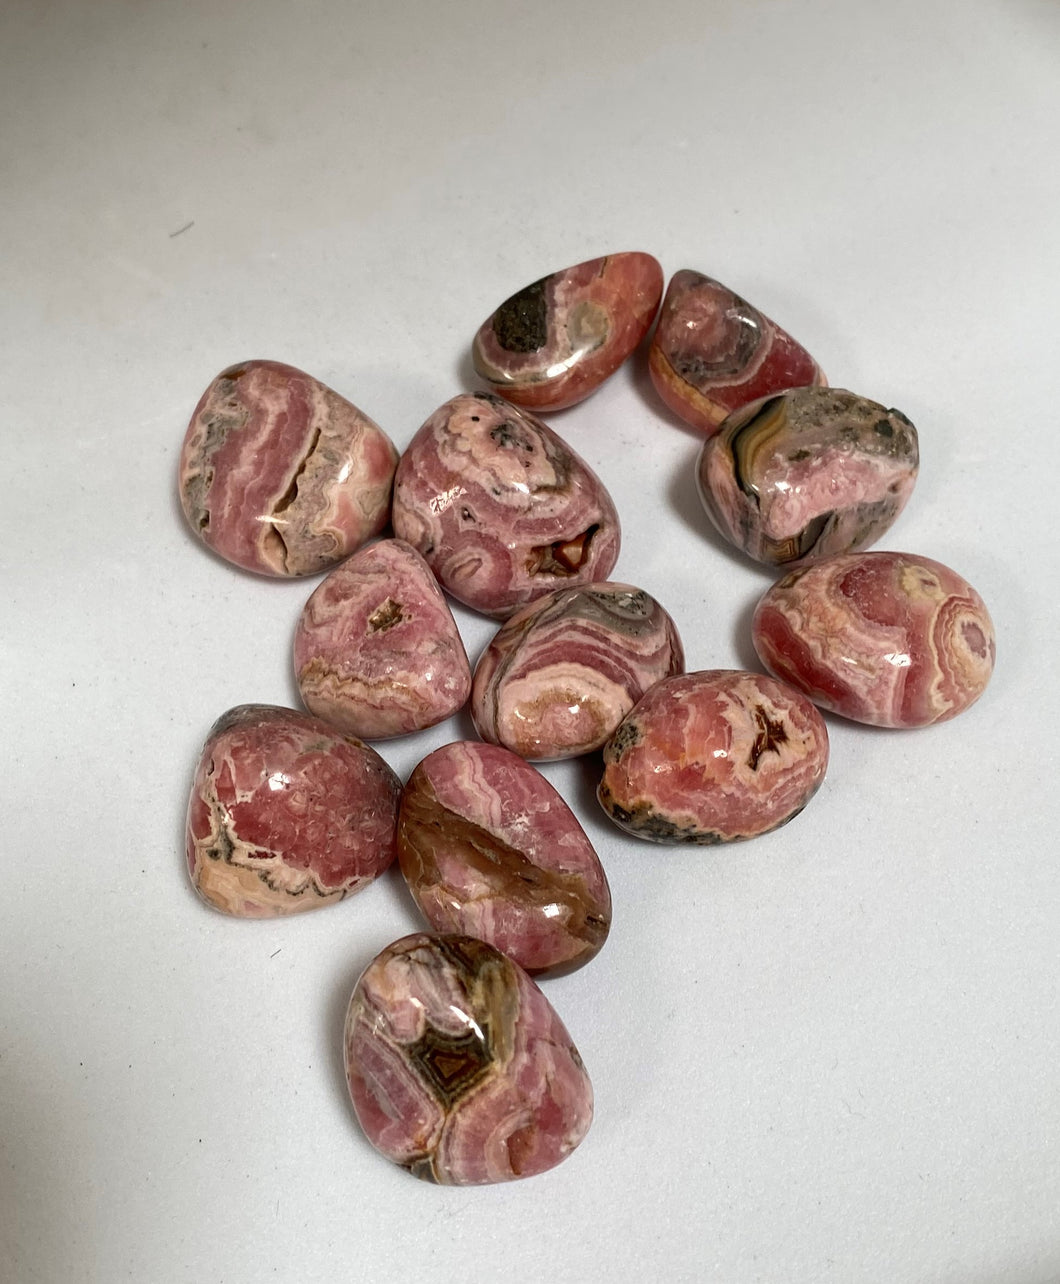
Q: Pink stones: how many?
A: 12